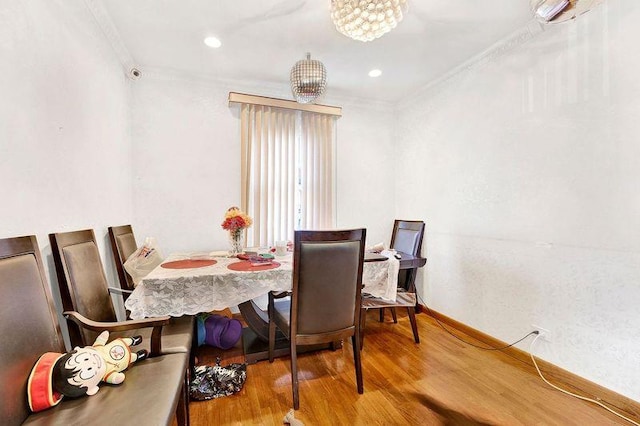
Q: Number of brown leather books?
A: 0